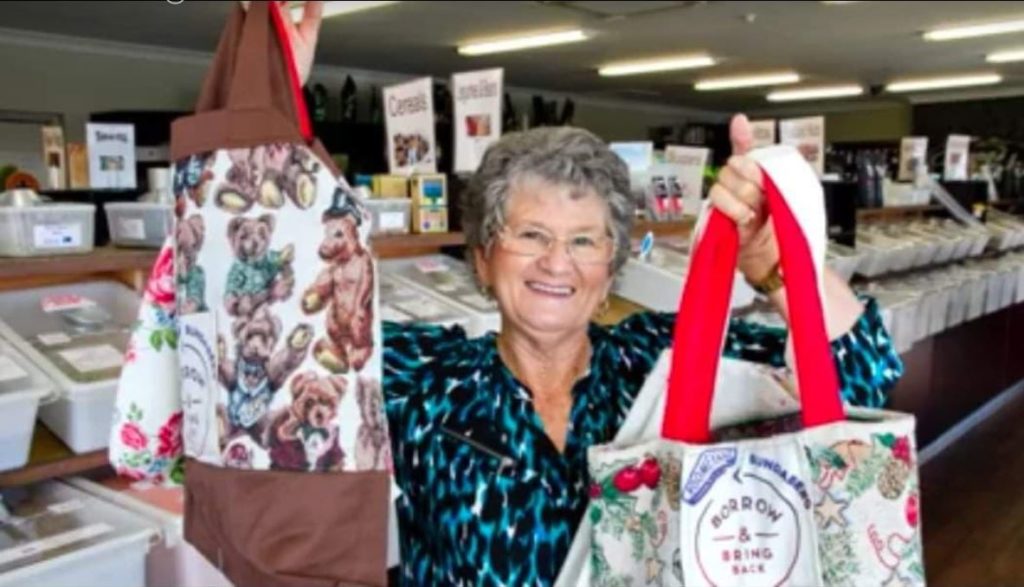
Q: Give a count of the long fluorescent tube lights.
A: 8